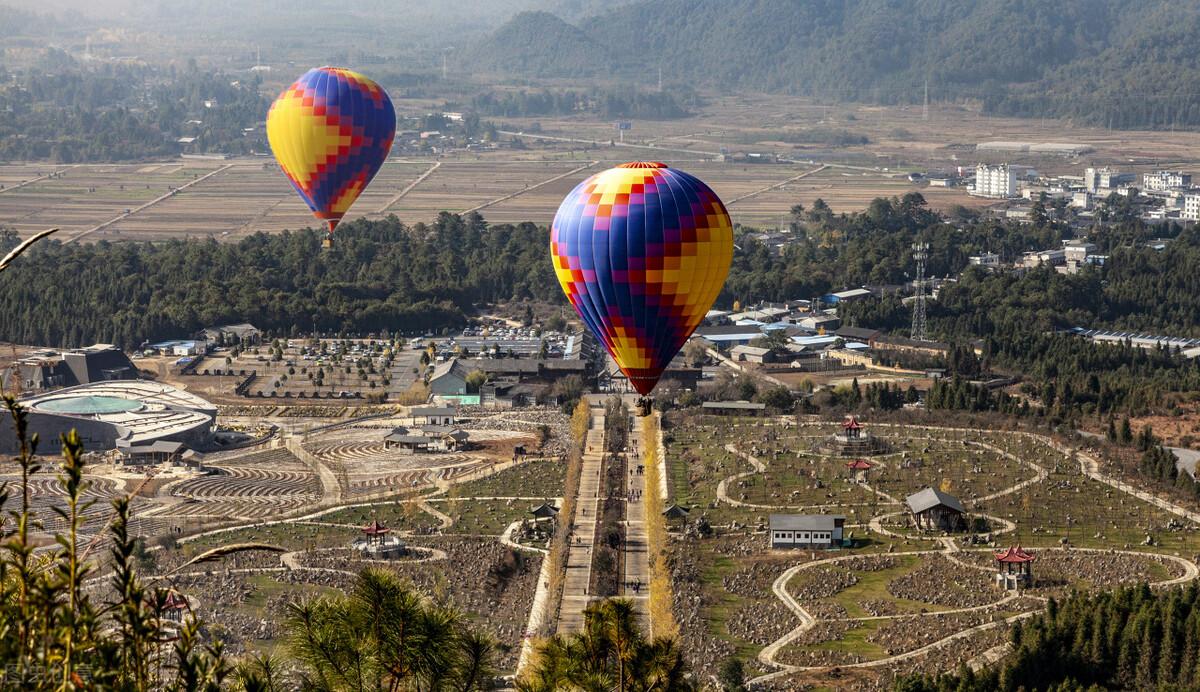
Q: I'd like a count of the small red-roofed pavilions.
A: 5